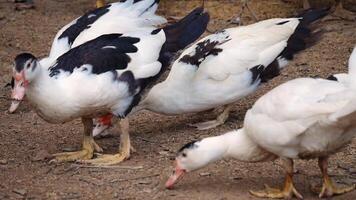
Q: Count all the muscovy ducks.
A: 4